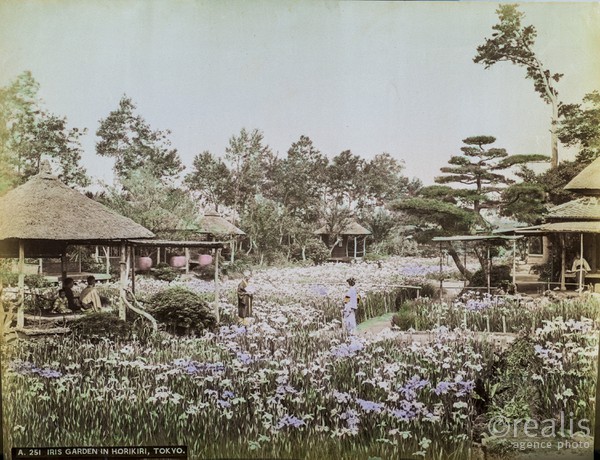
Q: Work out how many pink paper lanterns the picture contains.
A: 3